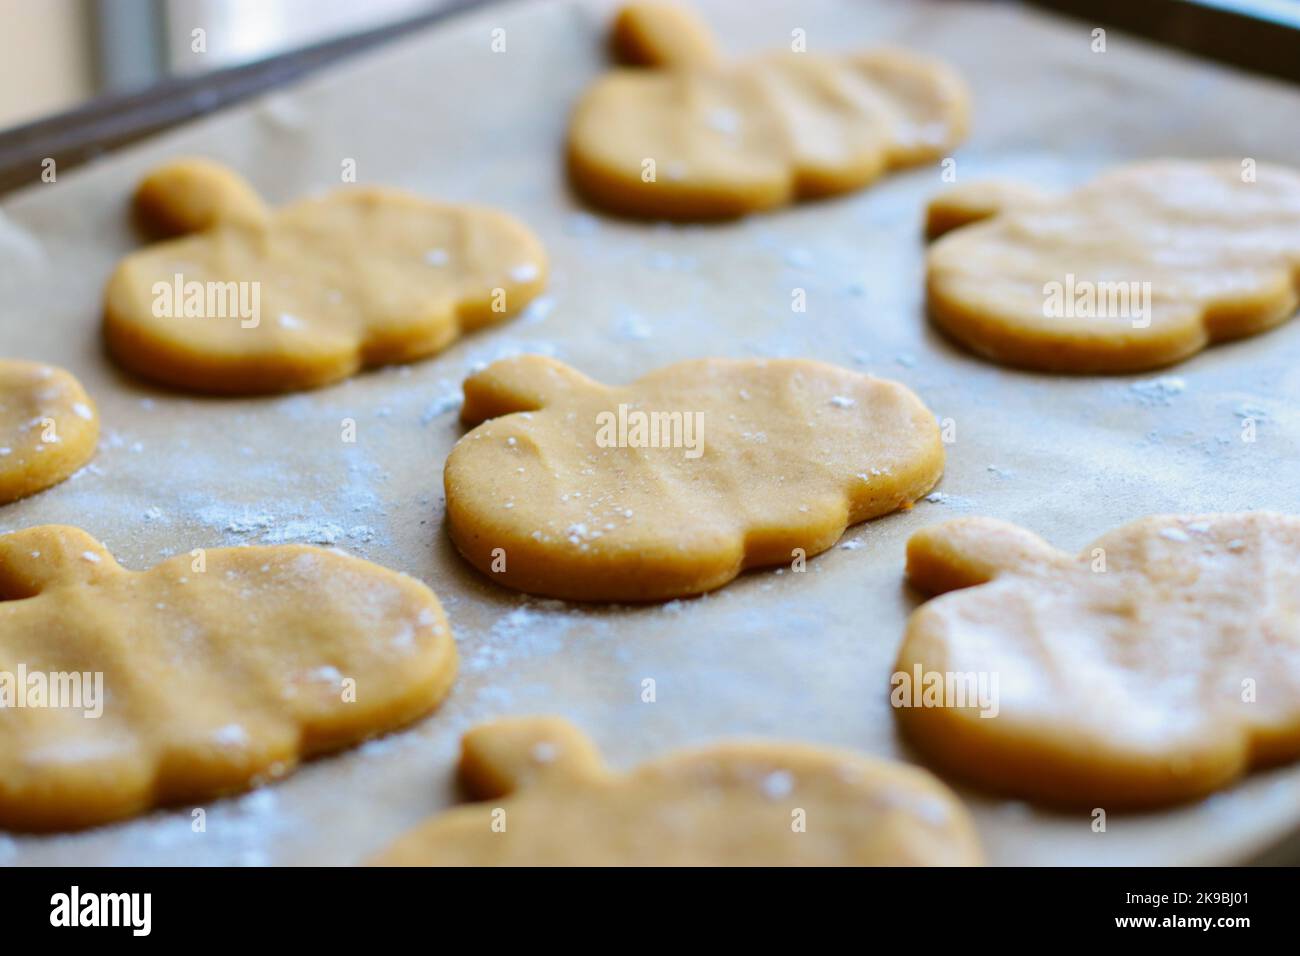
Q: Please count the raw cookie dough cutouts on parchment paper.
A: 8